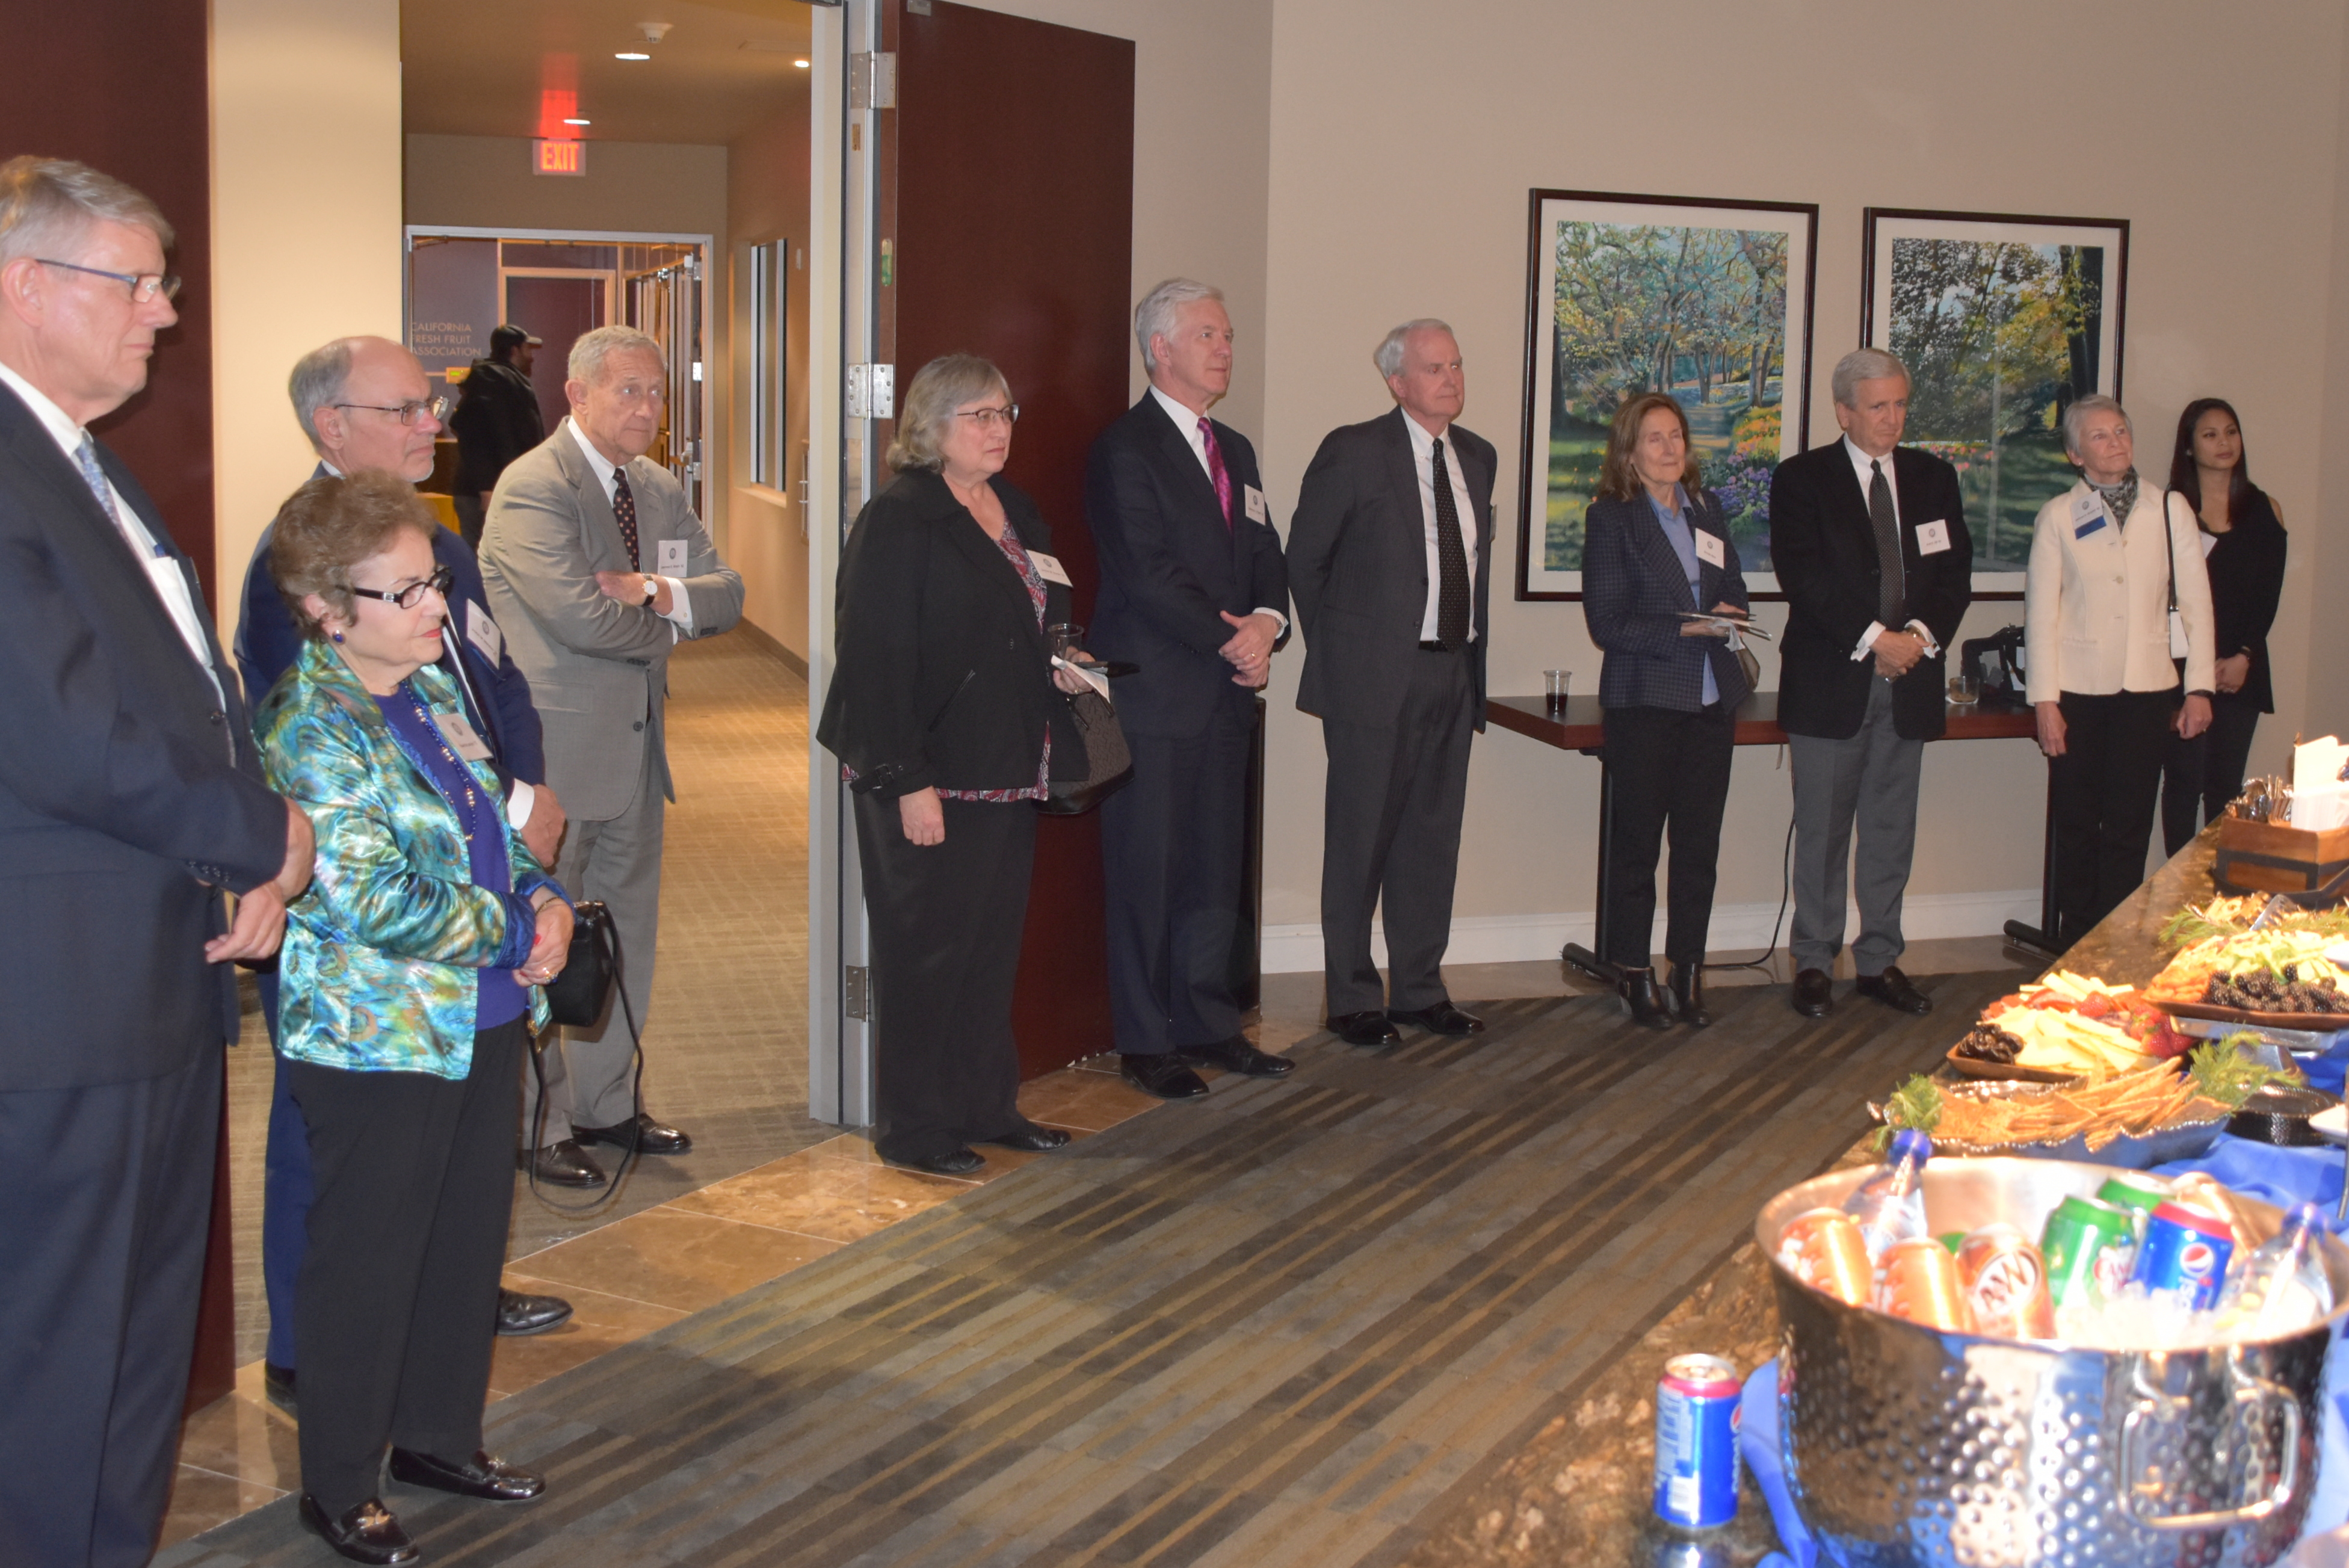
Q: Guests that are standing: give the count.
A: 11